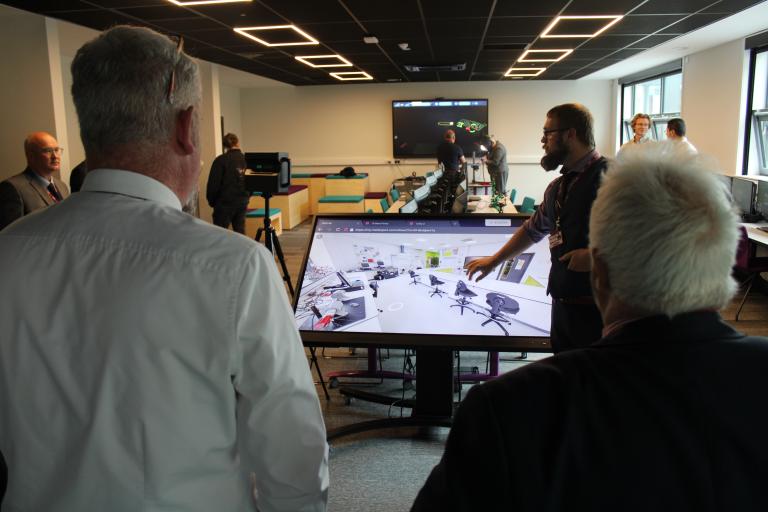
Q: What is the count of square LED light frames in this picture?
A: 7